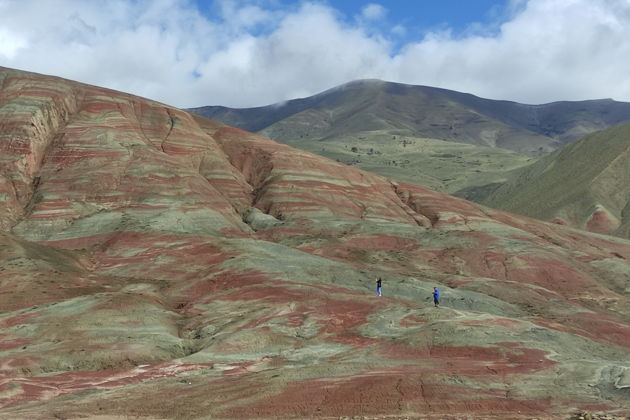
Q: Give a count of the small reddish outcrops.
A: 2